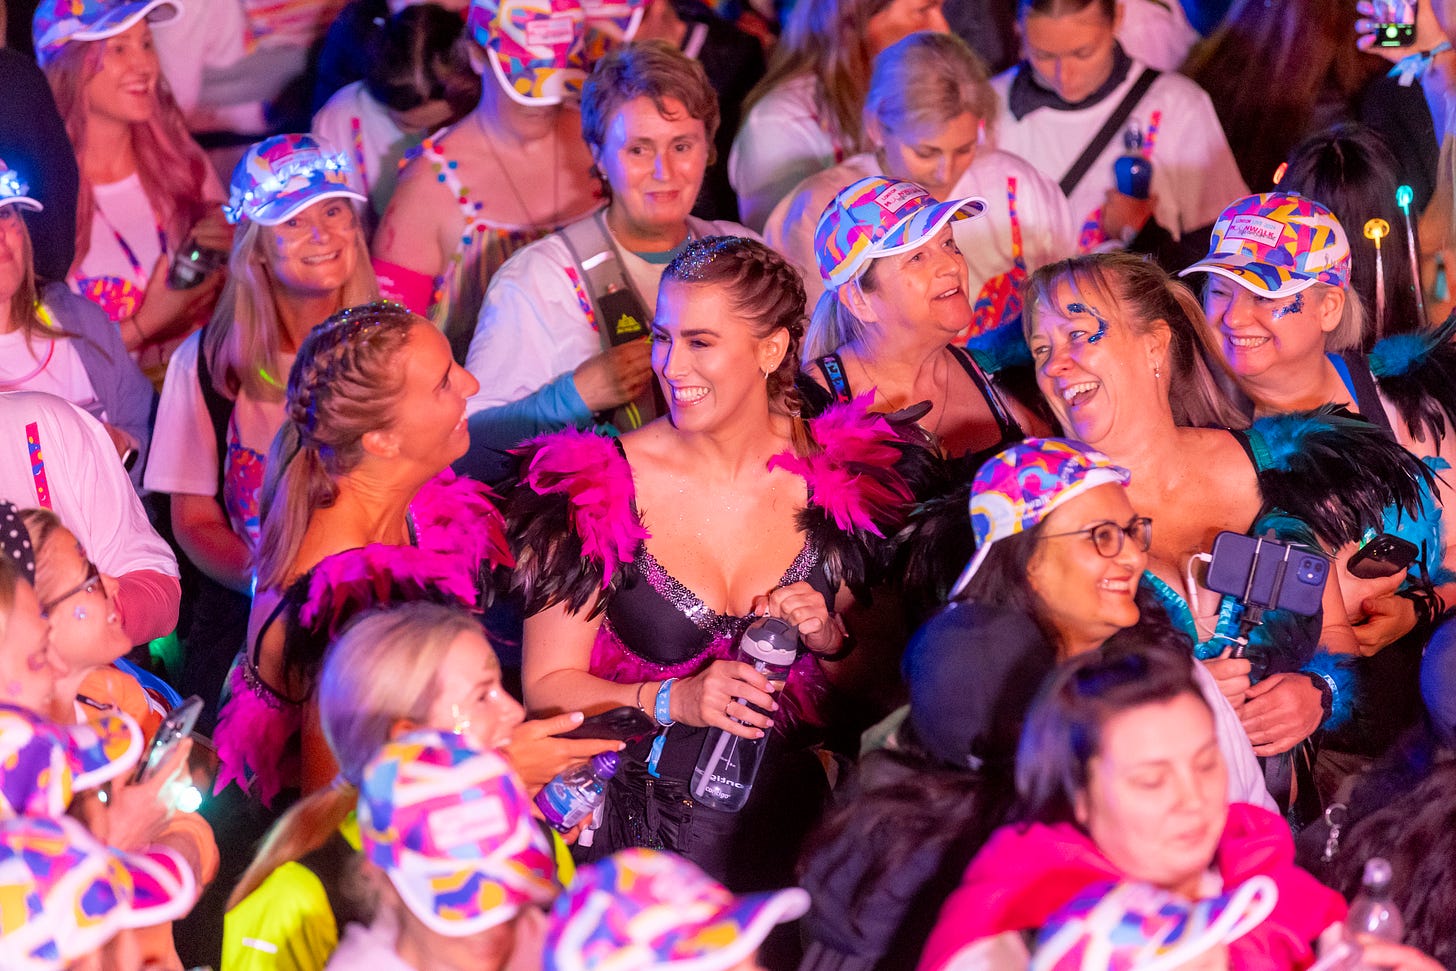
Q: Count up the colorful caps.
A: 13